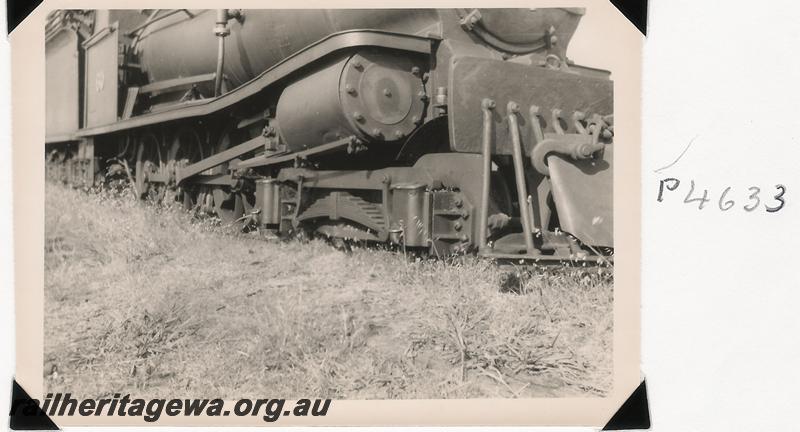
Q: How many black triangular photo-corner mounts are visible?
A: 4